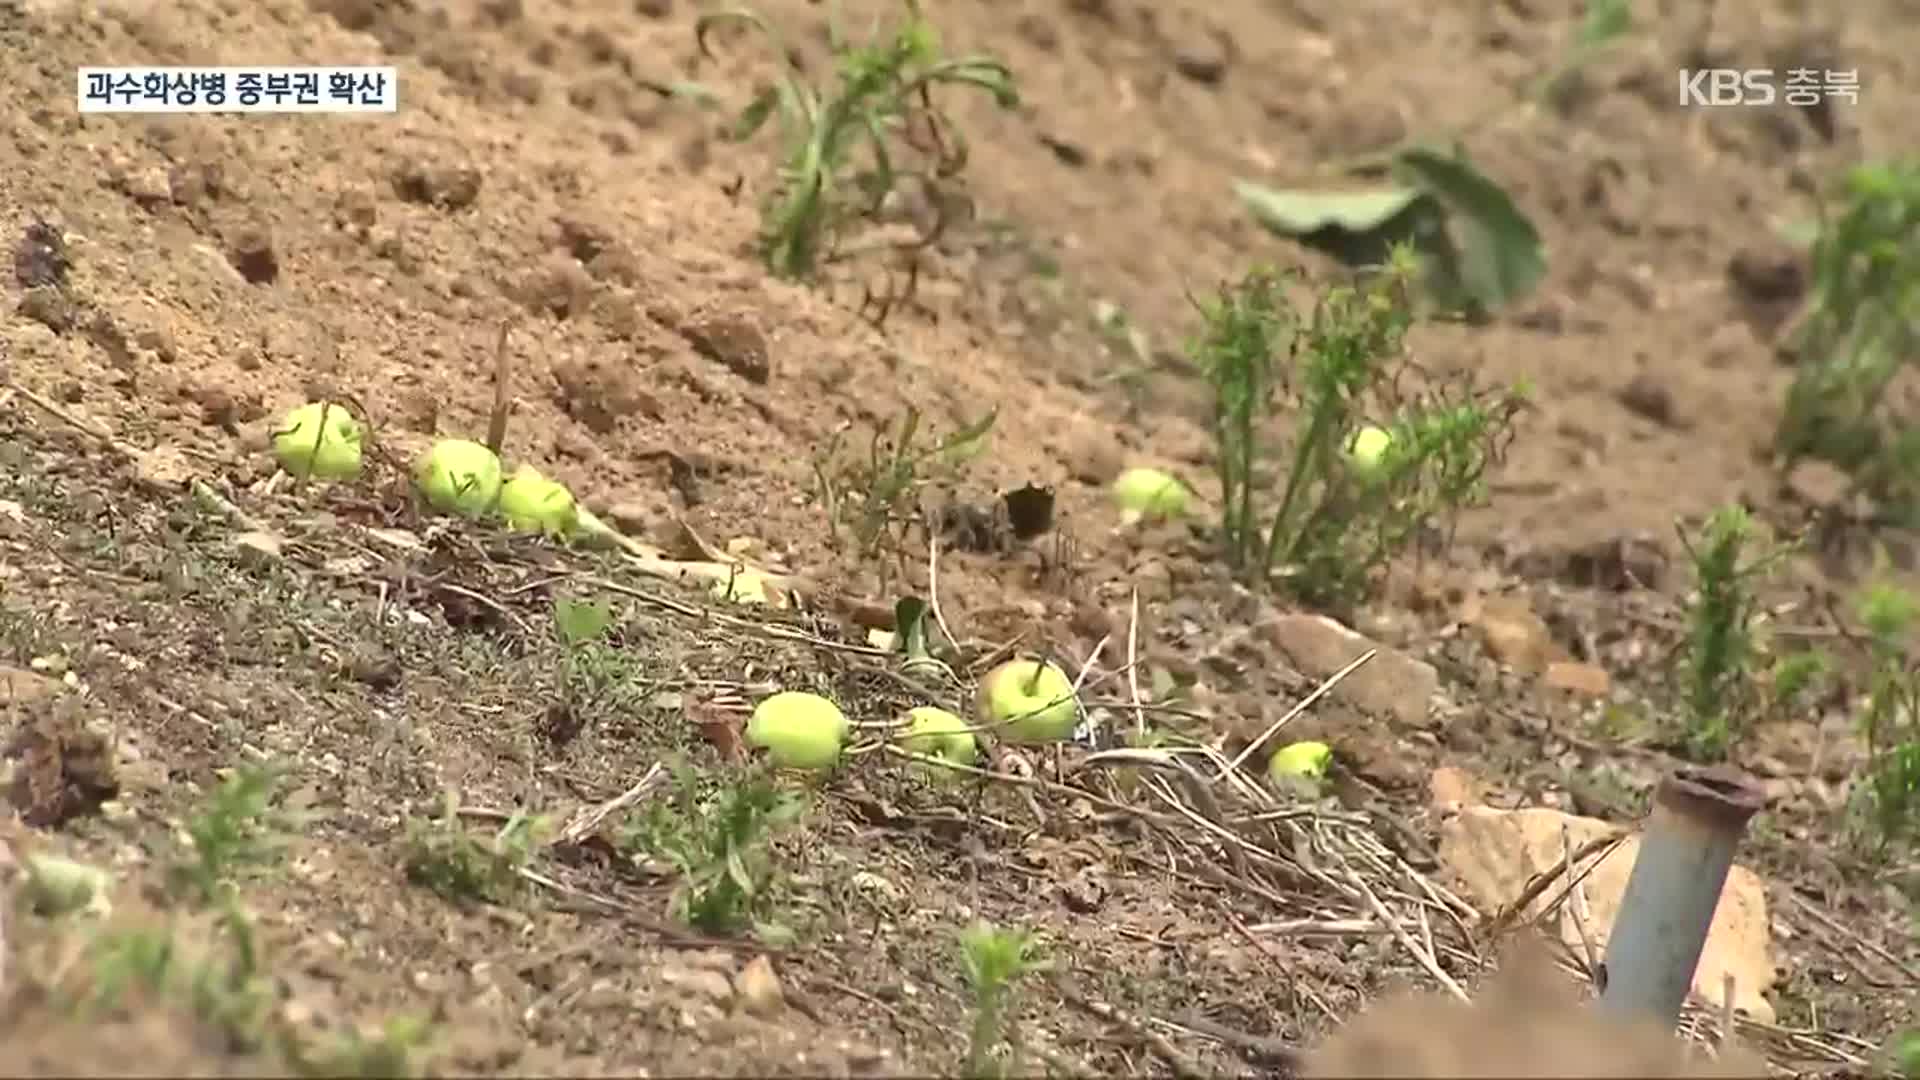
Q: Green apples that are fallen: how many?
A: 9